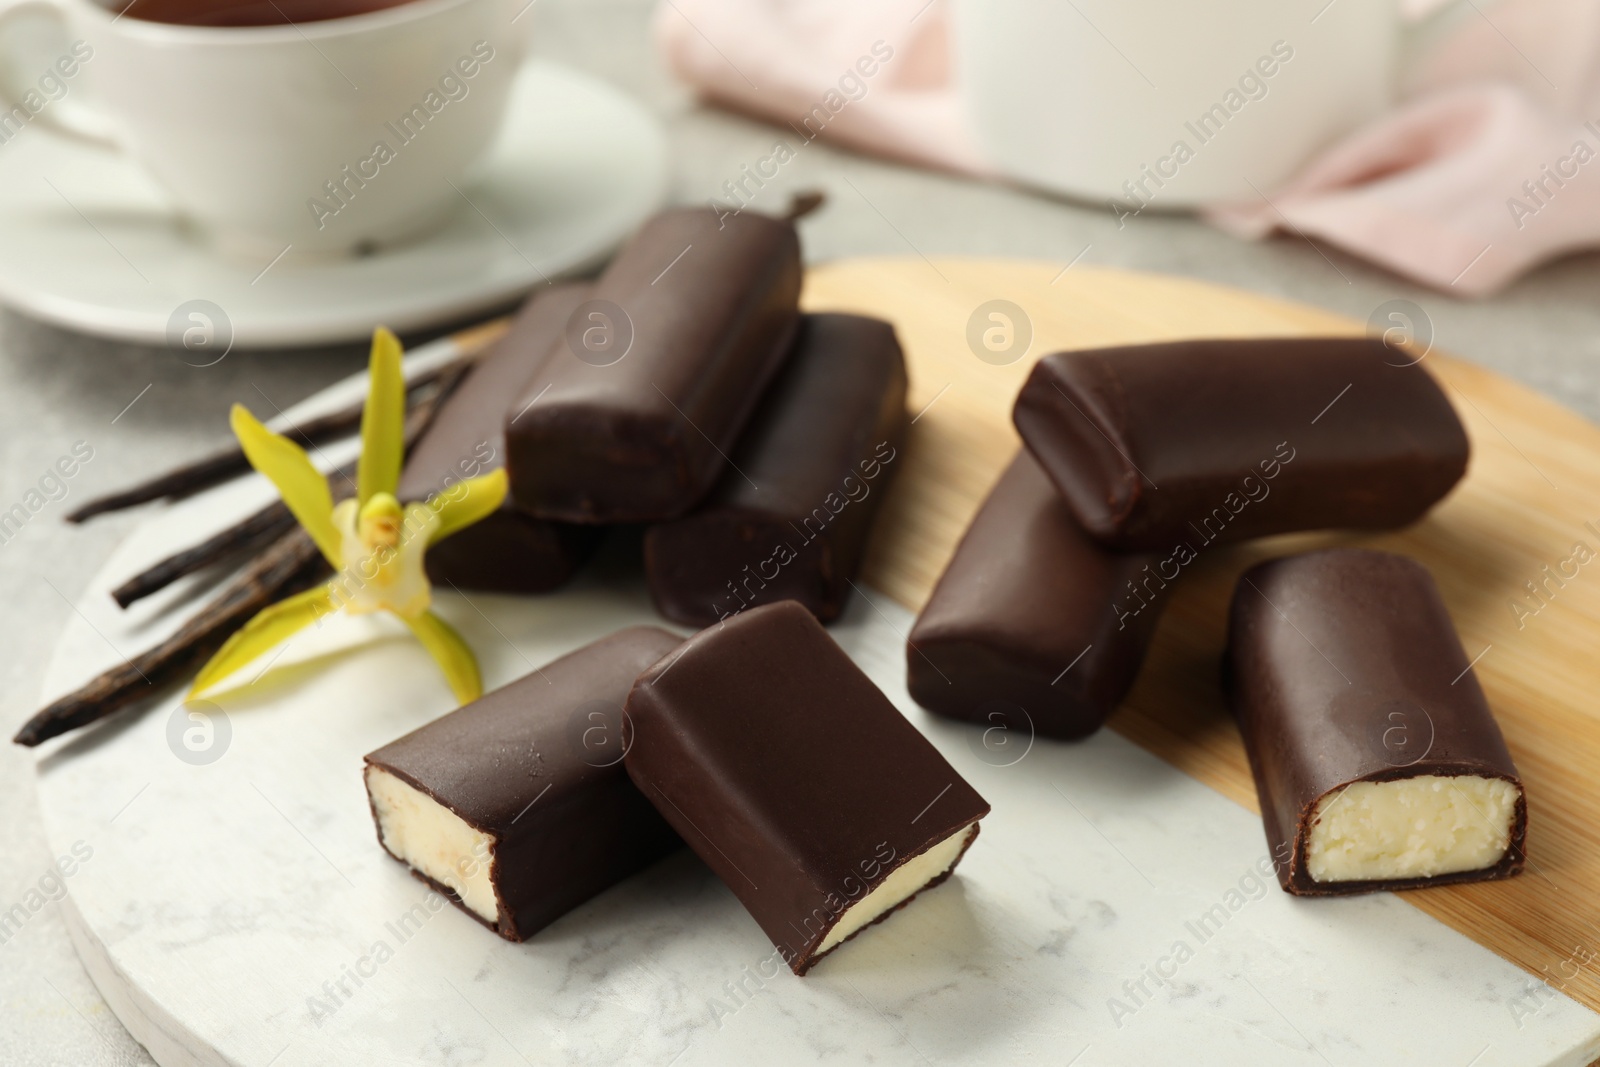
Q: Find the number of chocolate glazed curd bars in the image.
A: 8